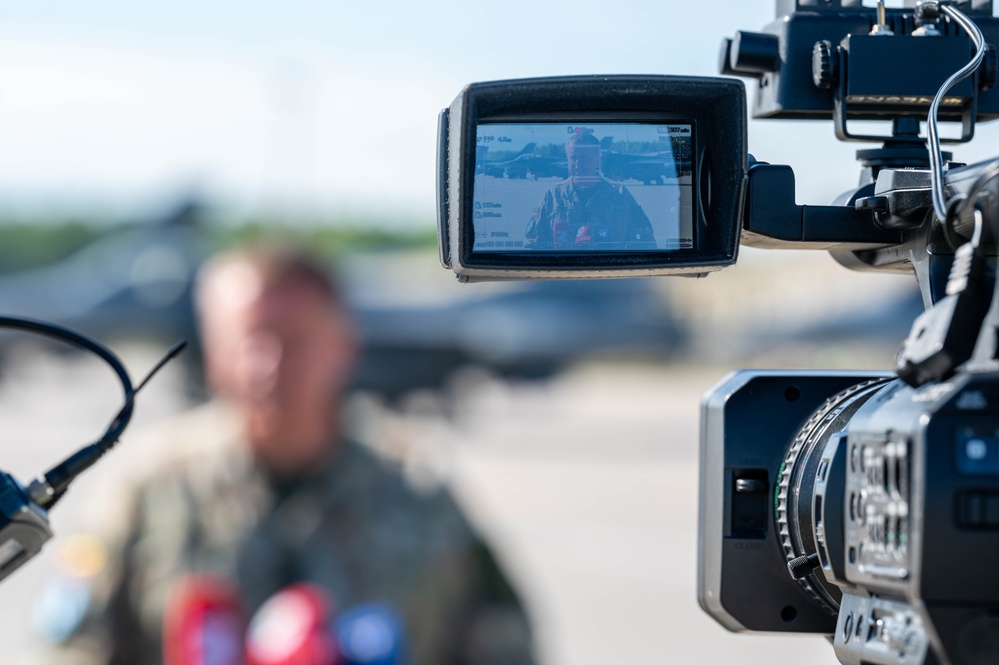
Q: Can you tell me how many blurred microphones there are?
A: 3